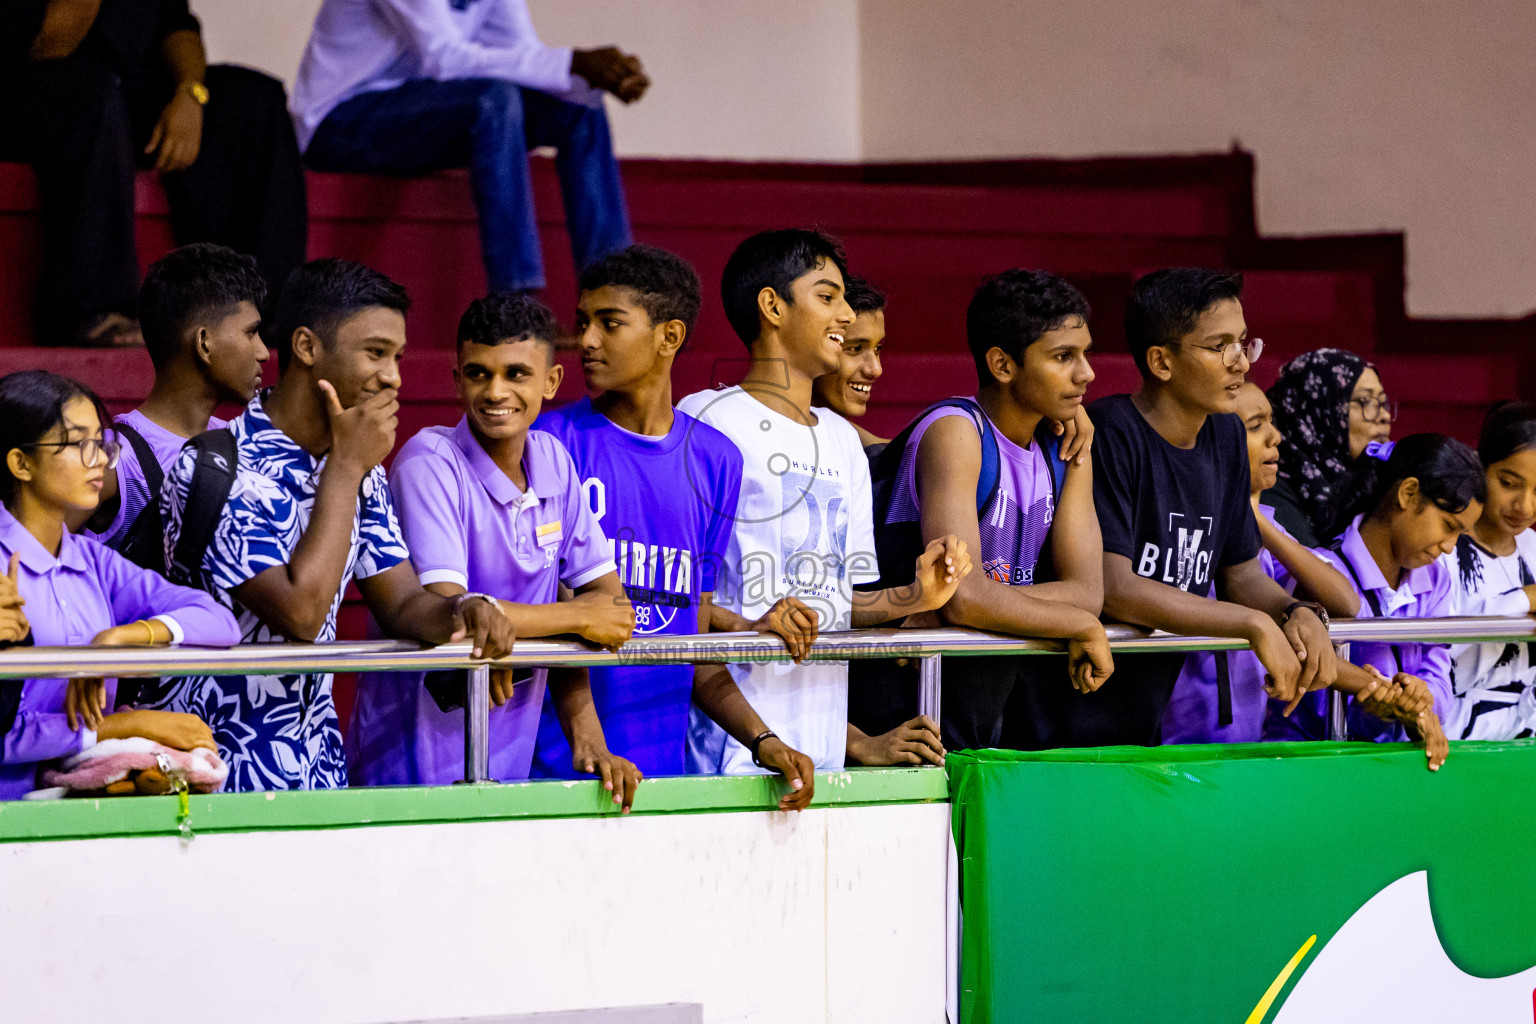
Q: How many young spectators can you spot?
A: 12